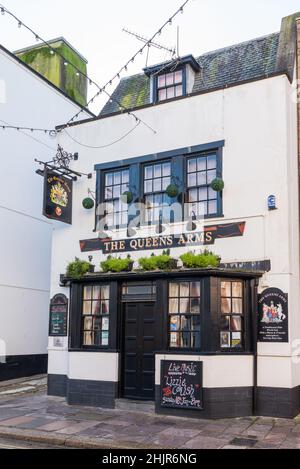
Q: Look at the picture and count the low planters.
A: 4